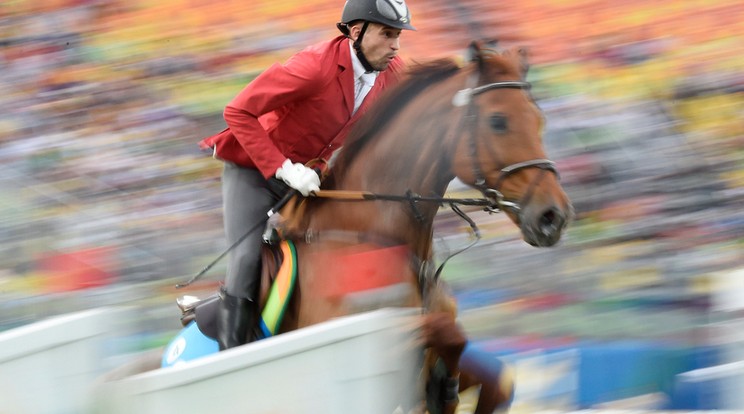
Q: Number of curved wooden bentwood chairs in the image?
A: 0